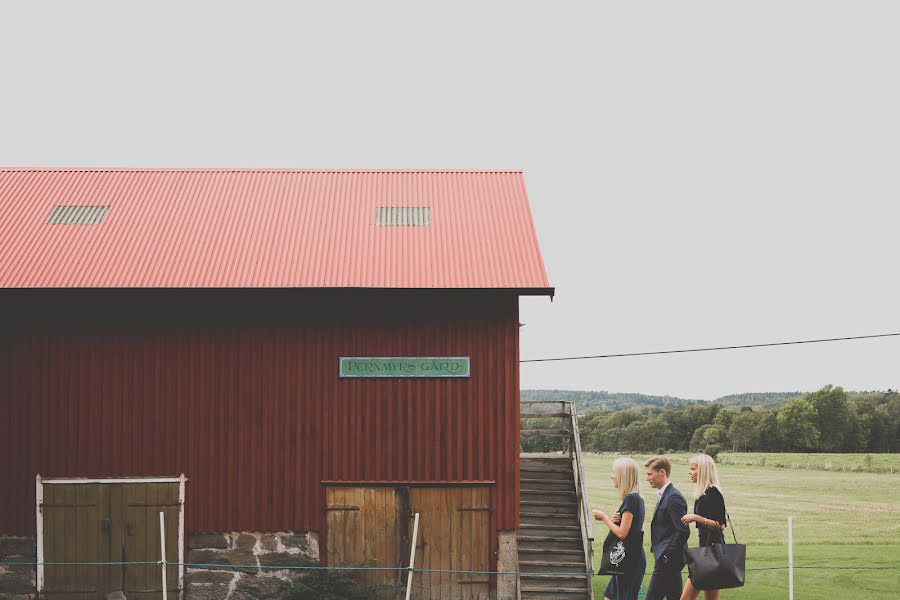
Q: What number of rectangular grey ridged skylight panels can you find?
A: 2